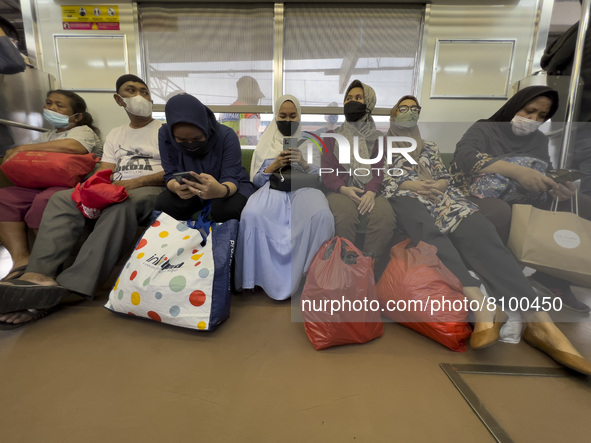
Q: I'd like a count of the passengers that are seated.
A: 7